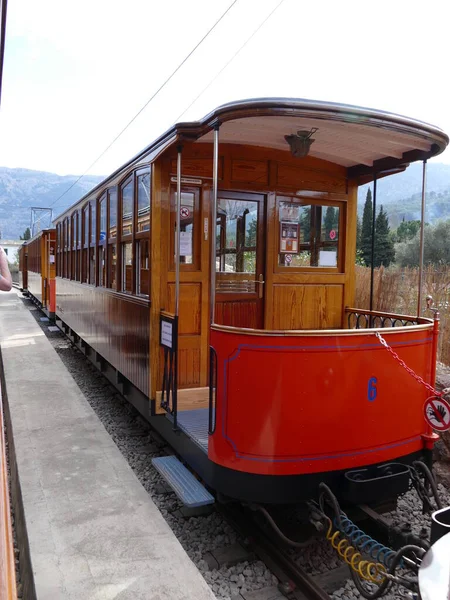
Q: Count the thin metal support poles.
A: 4